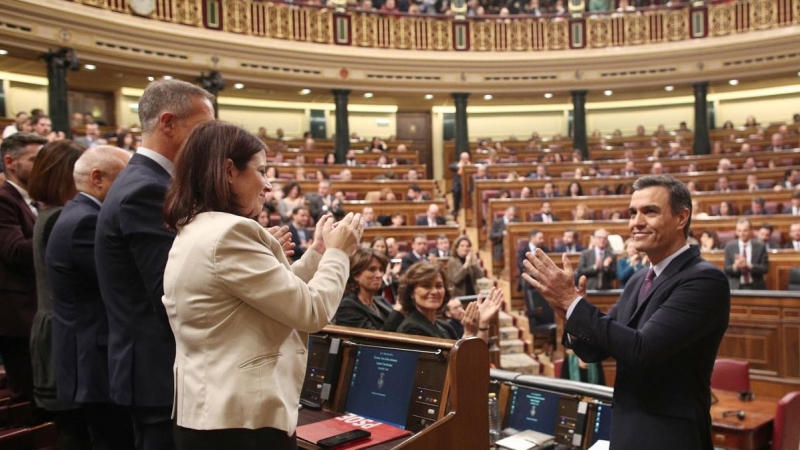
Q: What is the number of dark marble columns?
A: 6